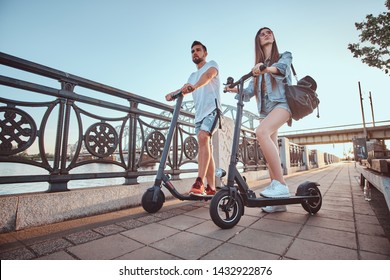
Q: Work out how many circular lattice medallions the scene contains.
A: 4